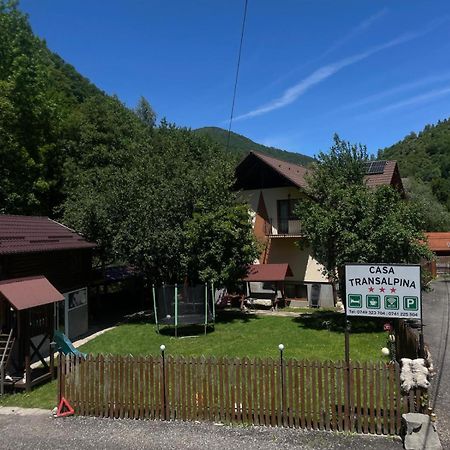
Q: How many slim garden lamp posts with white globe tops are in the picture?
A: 2